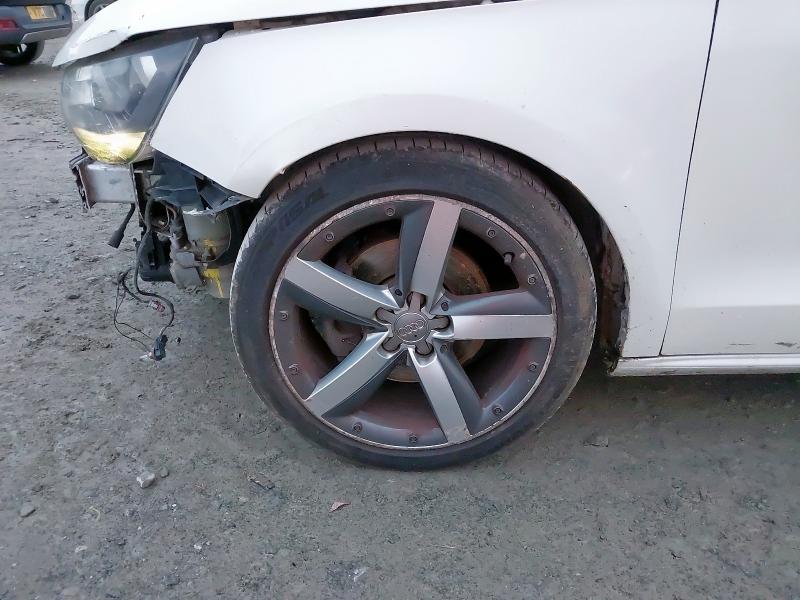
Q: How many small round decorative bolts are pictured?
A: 10